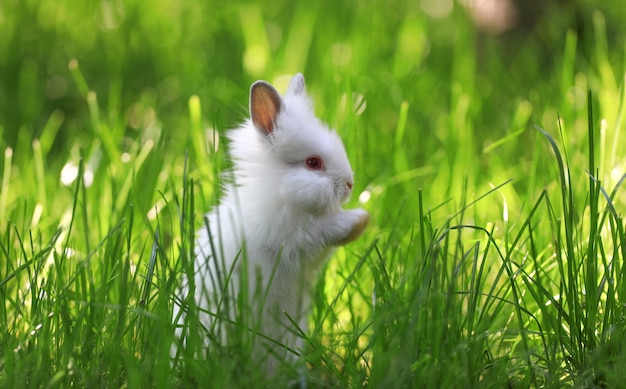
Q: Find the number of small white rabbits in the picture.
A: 1